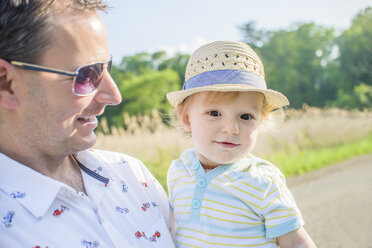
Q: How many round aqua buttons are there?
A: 3